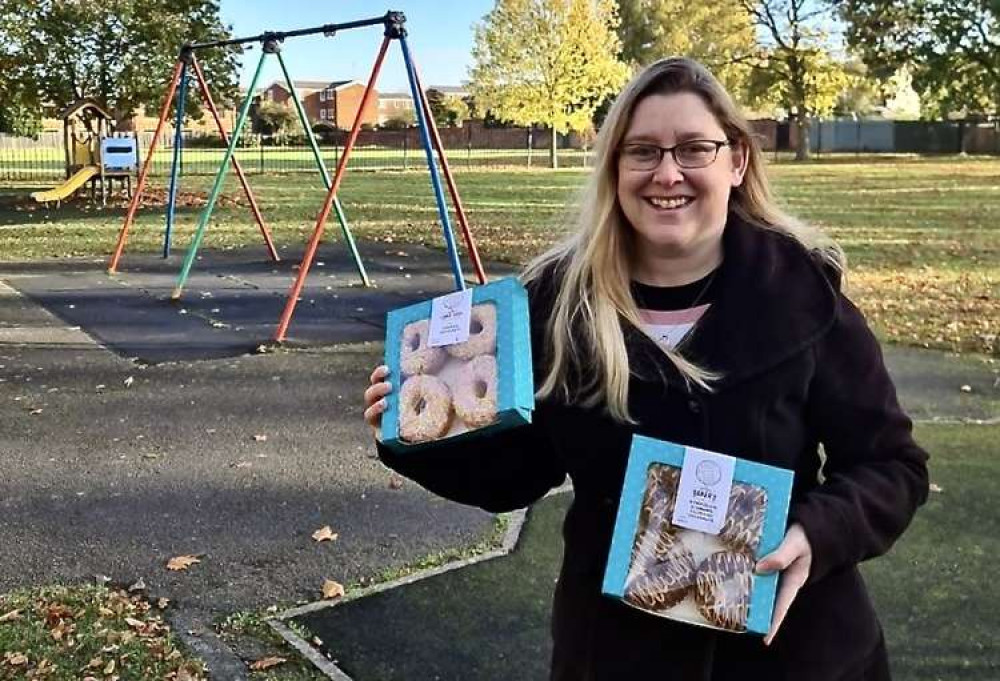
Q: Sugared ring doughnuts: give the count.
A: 4